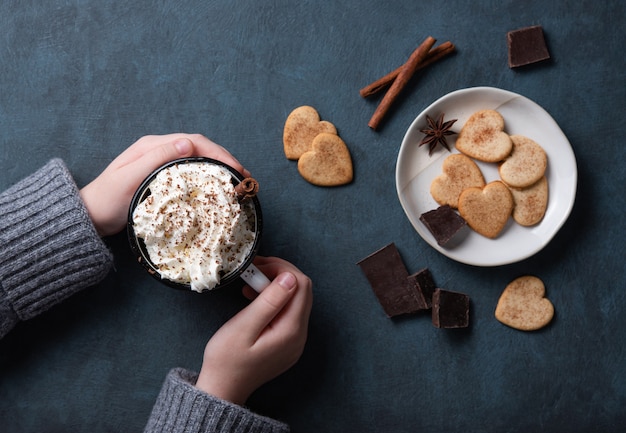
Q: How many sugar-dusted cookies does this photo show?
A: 8